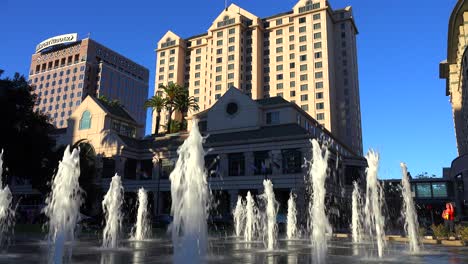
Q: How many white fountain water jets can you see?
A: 13